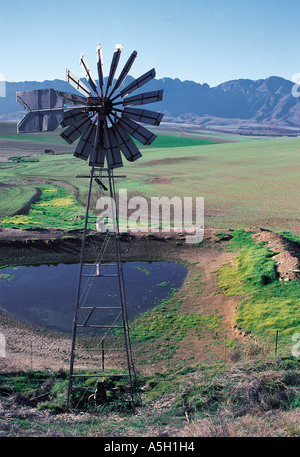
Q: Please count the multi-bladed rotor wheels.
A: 1